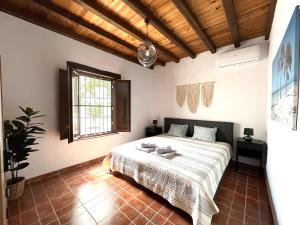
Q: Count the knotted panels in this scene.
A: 3